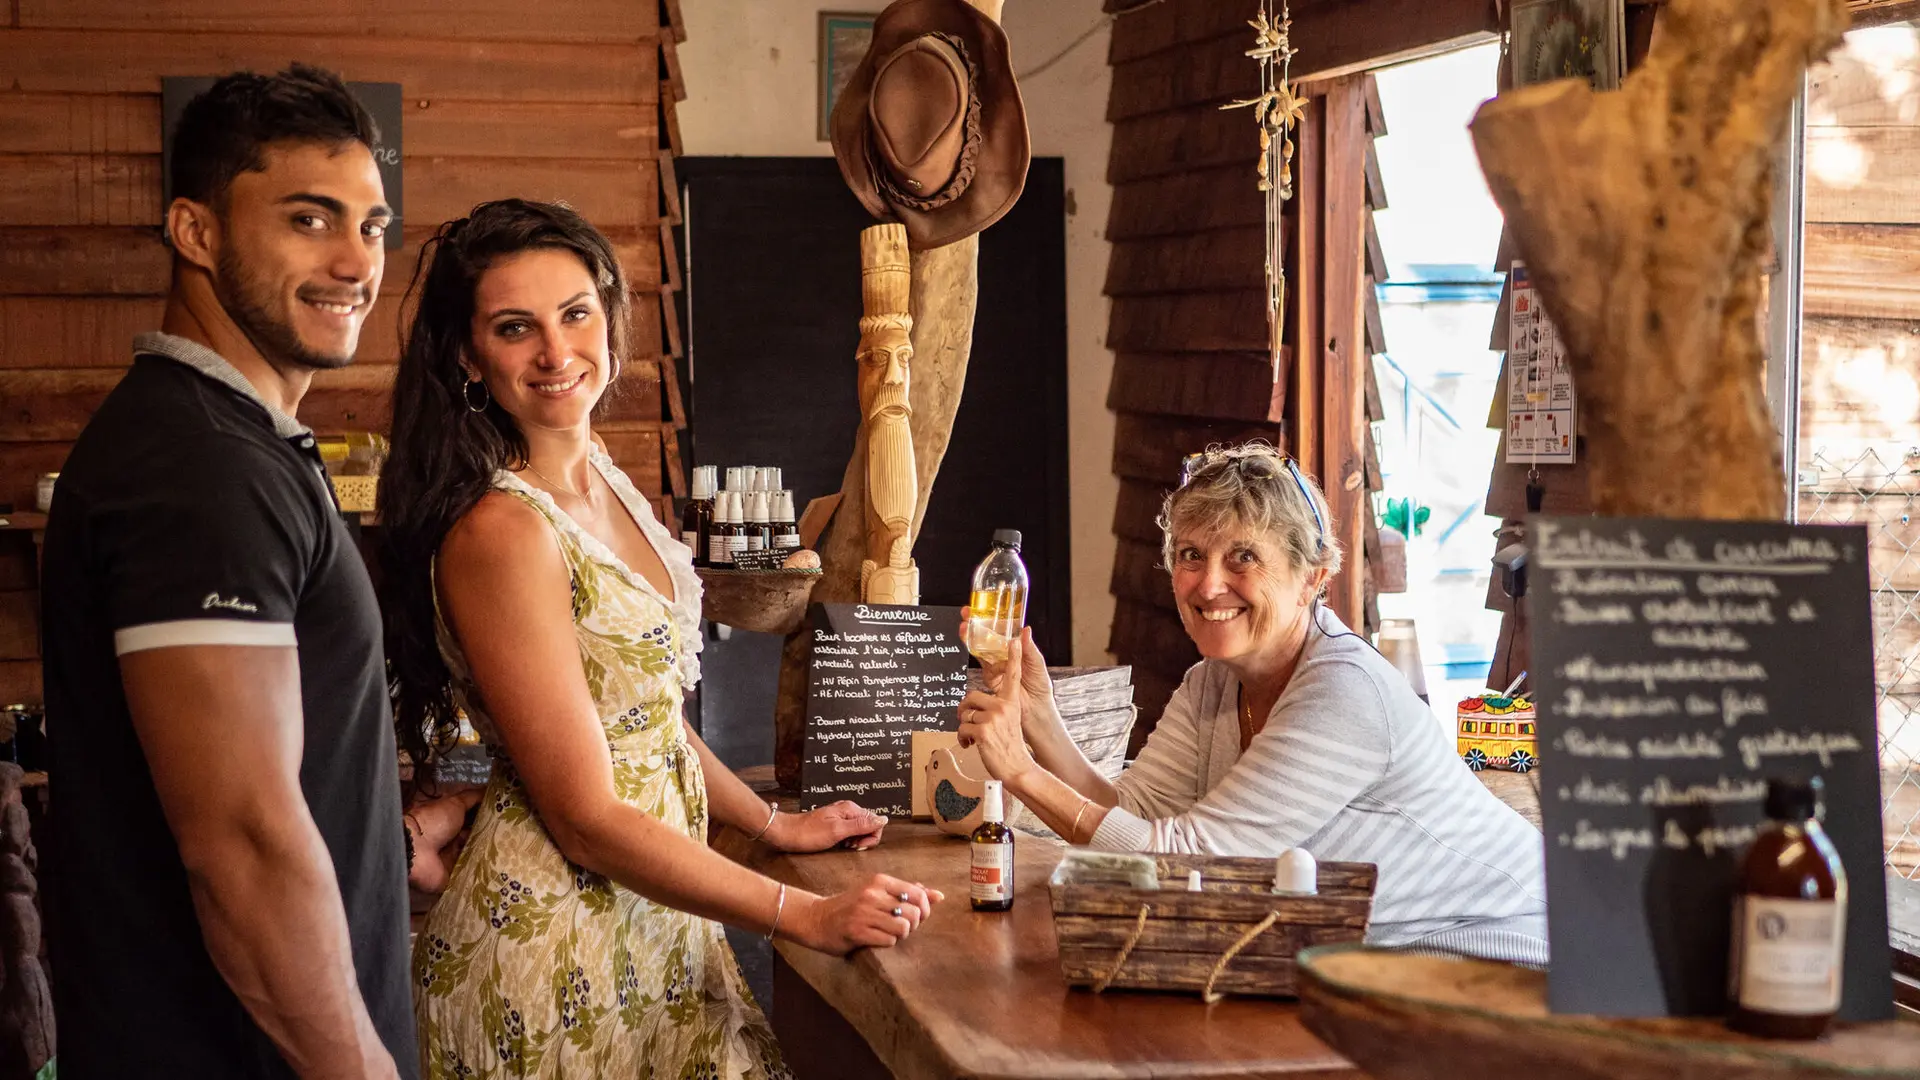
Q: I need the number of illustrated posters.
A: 1